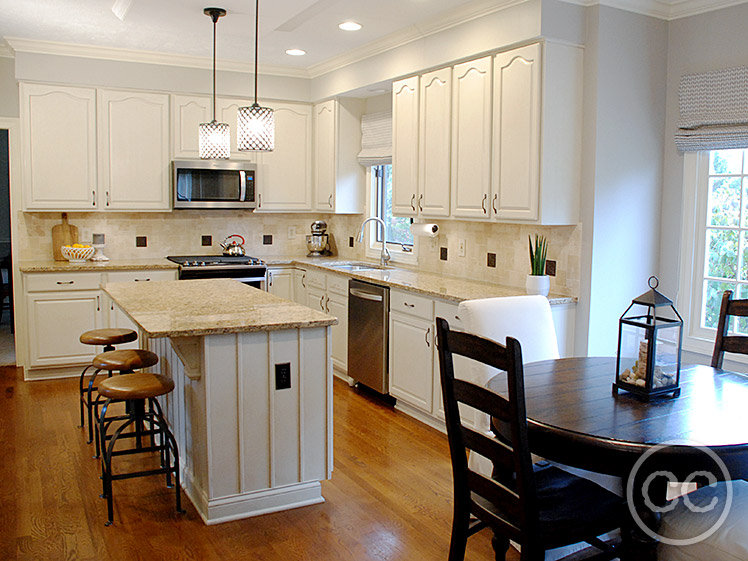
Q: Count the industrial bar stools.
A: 3